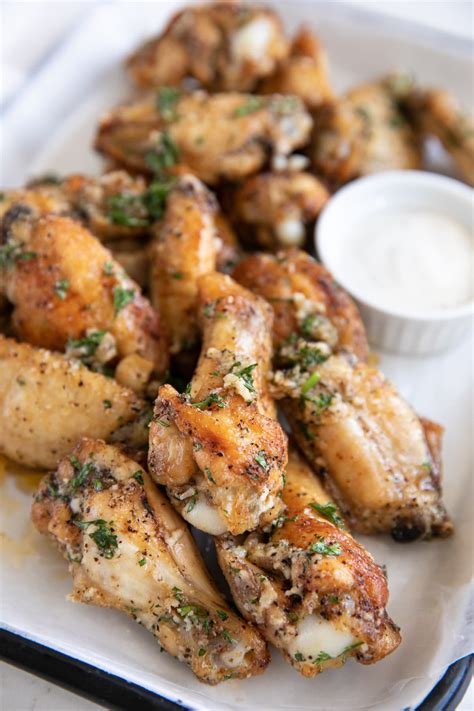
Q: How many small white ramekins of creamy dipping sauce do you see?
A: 1